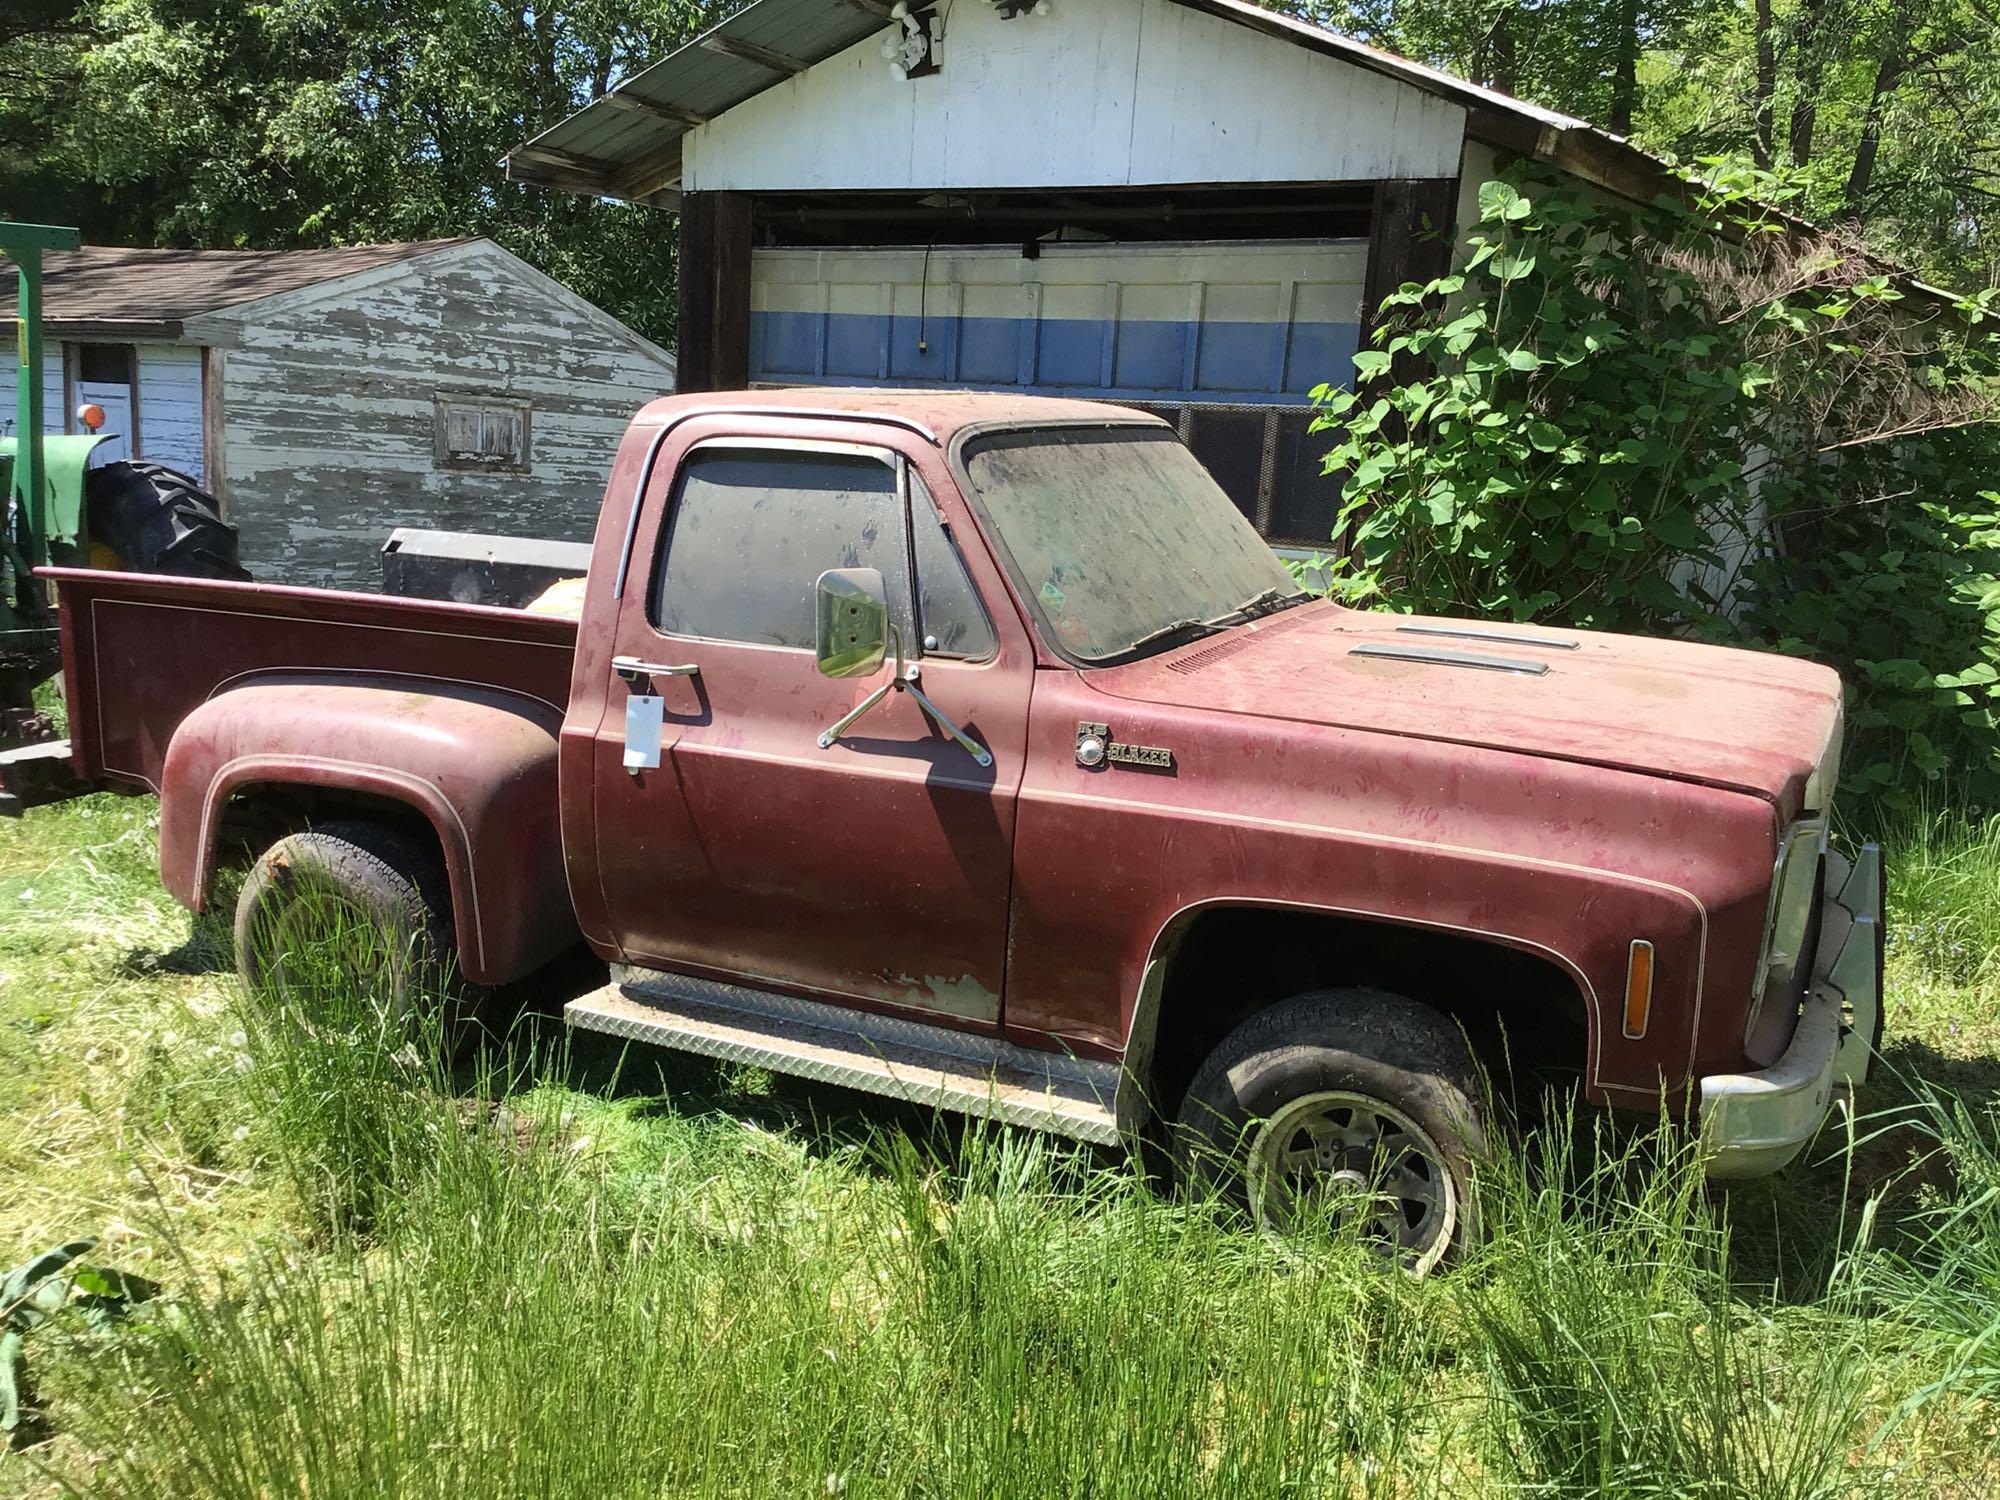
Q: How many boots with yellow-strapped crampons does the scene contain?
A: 0